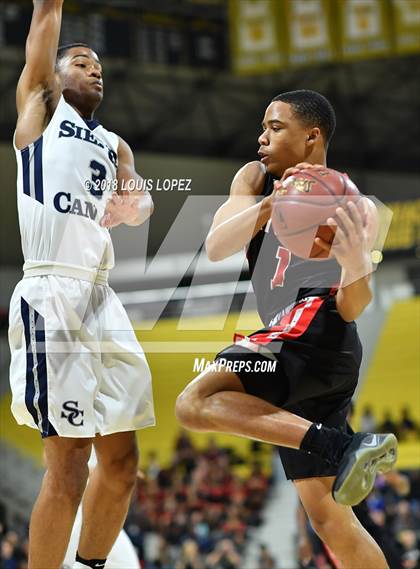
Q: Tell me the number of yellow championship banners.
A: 4